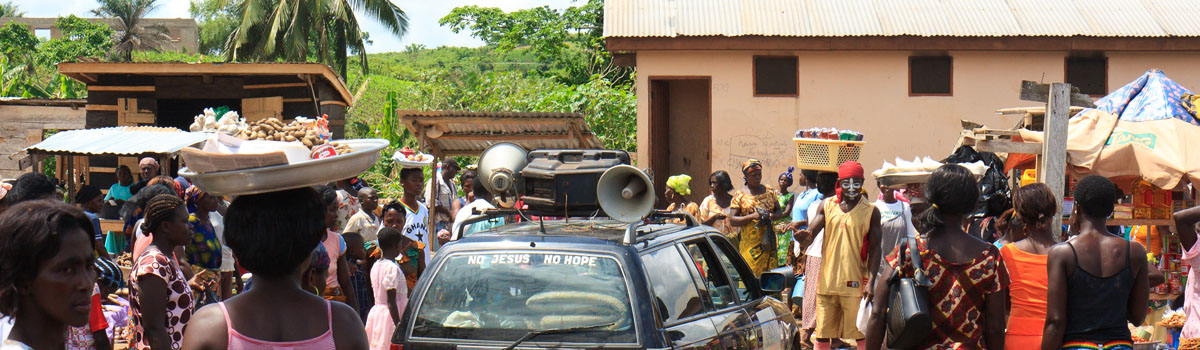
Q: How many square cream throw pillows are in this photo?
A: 0